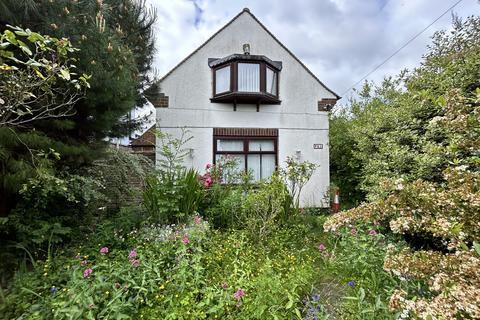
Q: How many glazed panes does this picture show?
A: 7